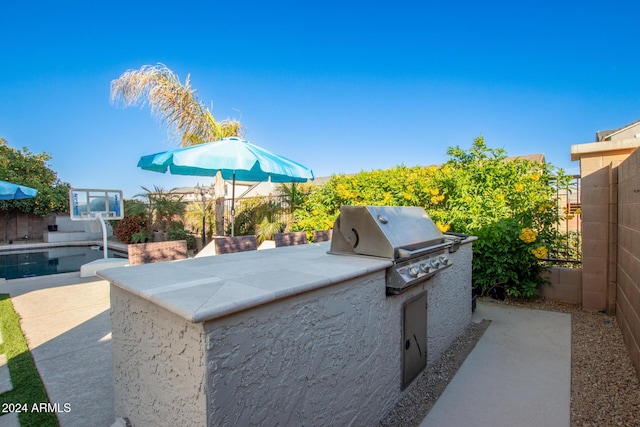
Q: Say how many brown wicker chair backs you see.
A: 4